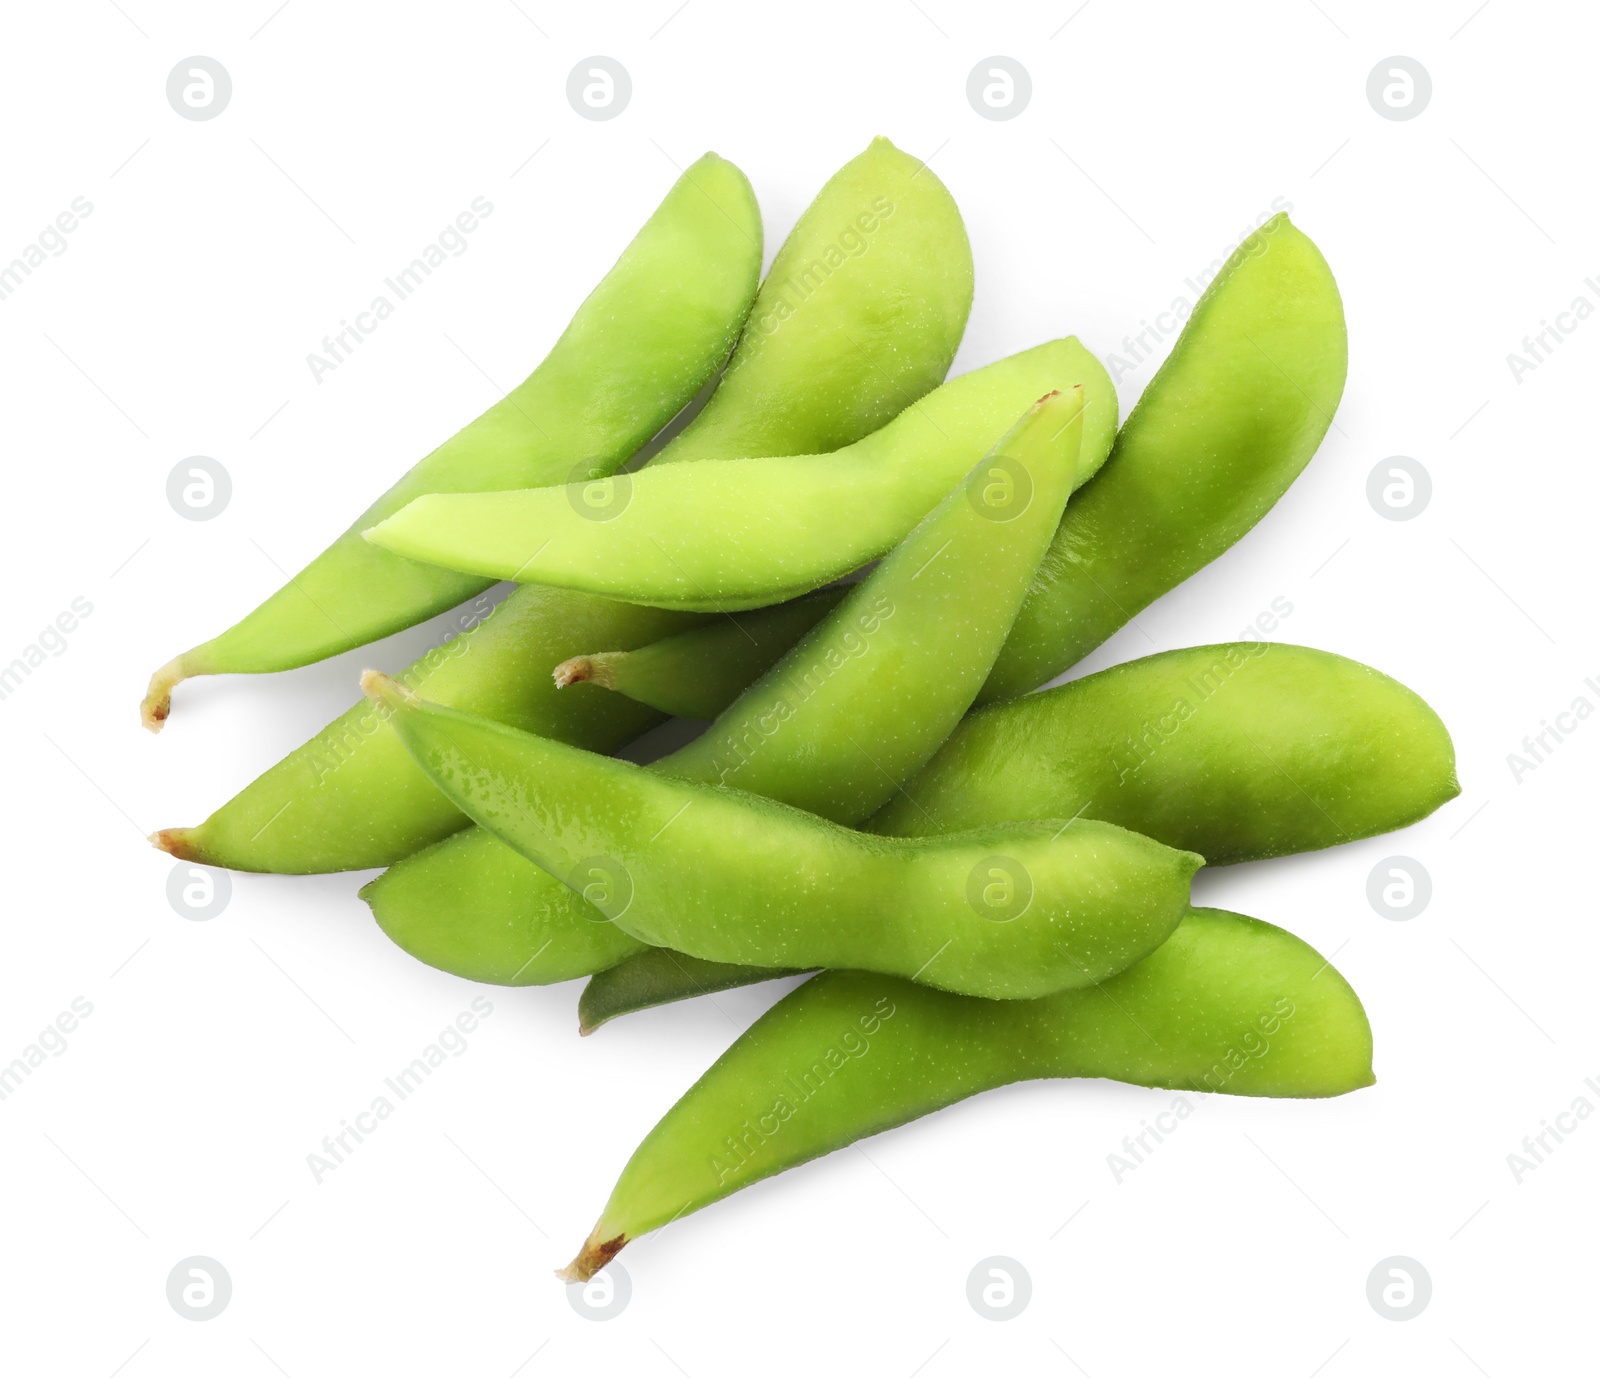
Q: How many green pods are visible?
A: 8